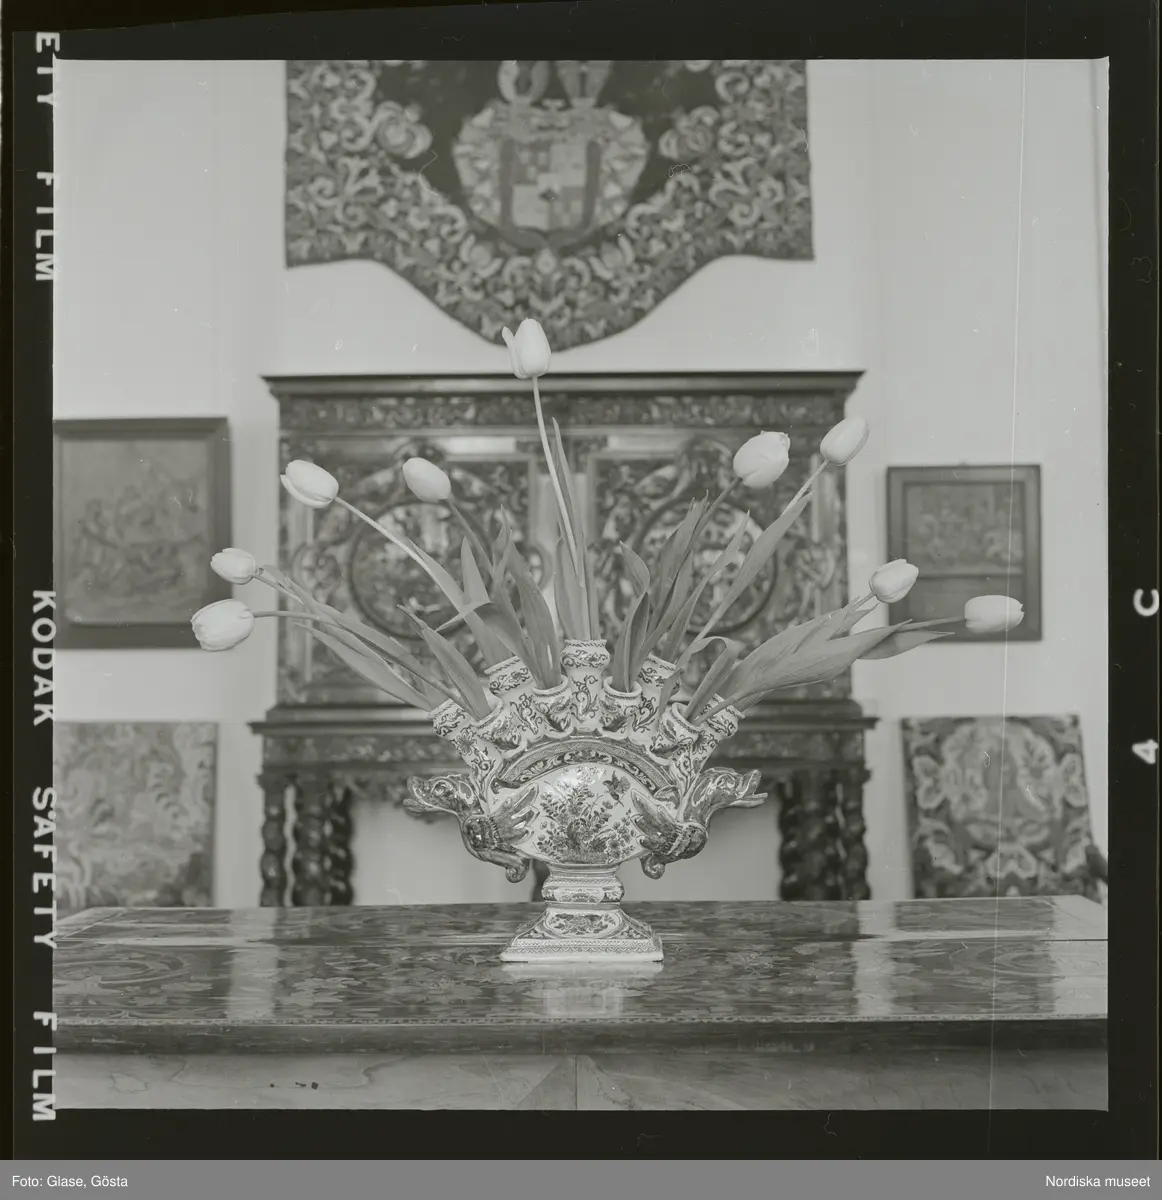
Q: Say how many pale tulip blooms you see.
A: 9